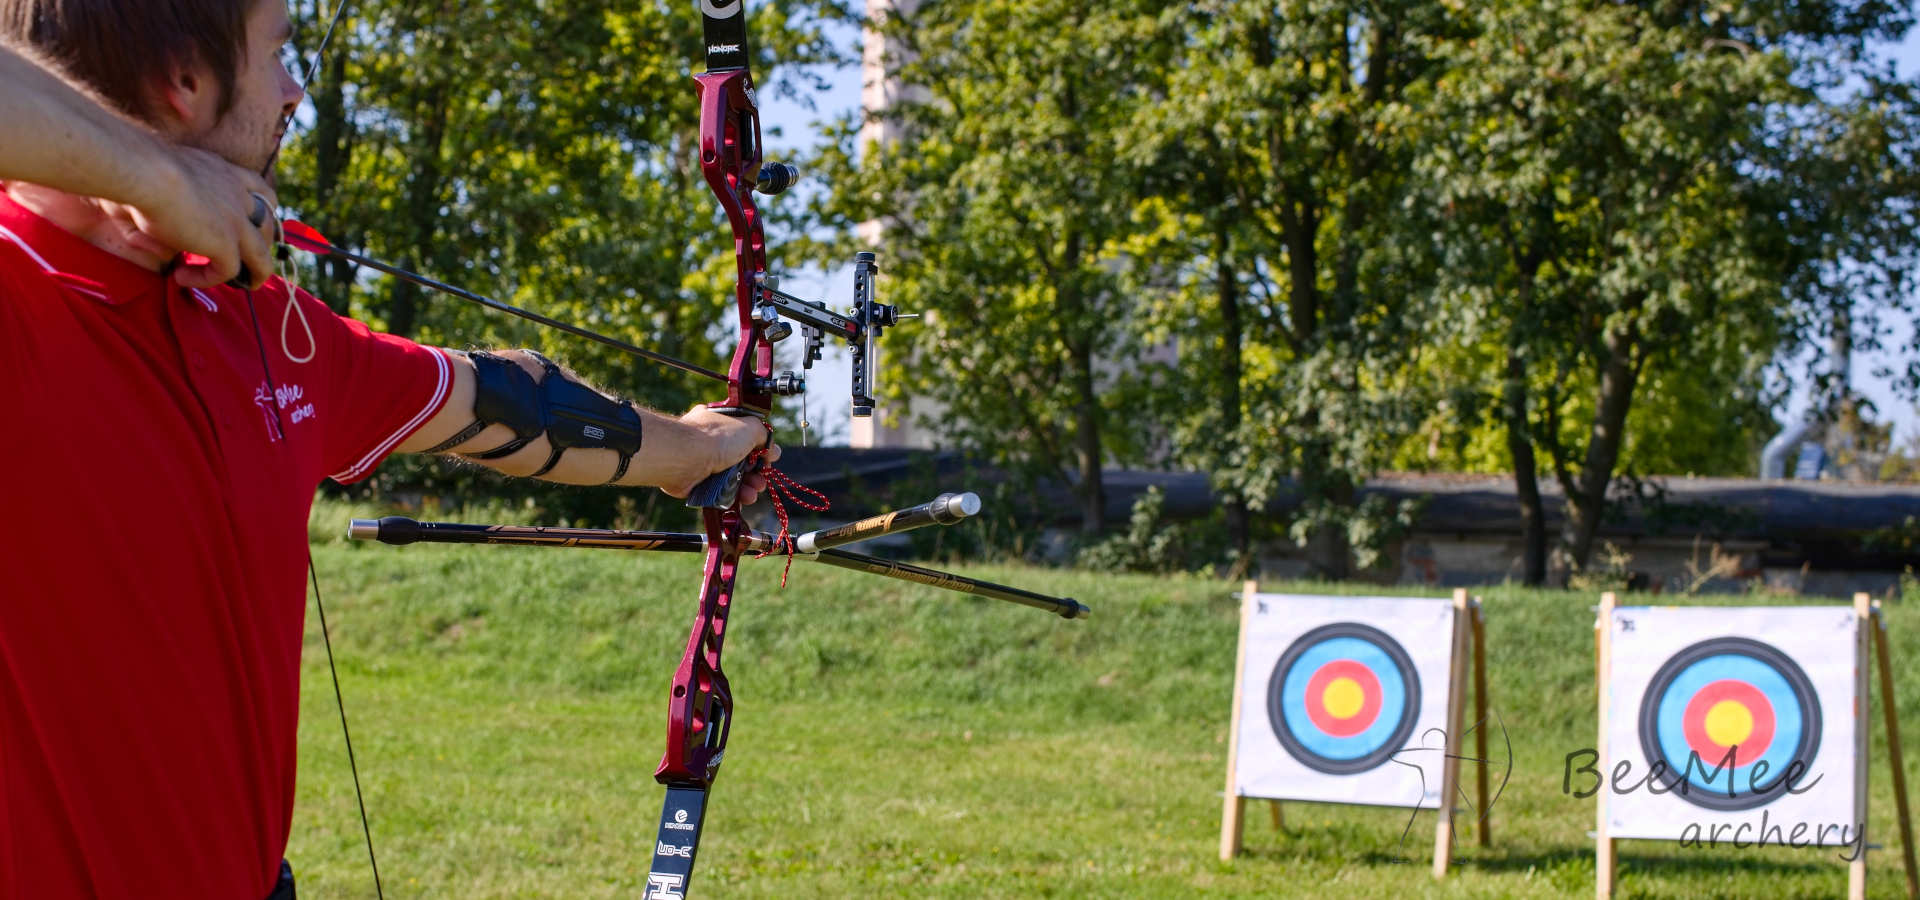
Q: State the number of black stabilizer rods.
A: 3